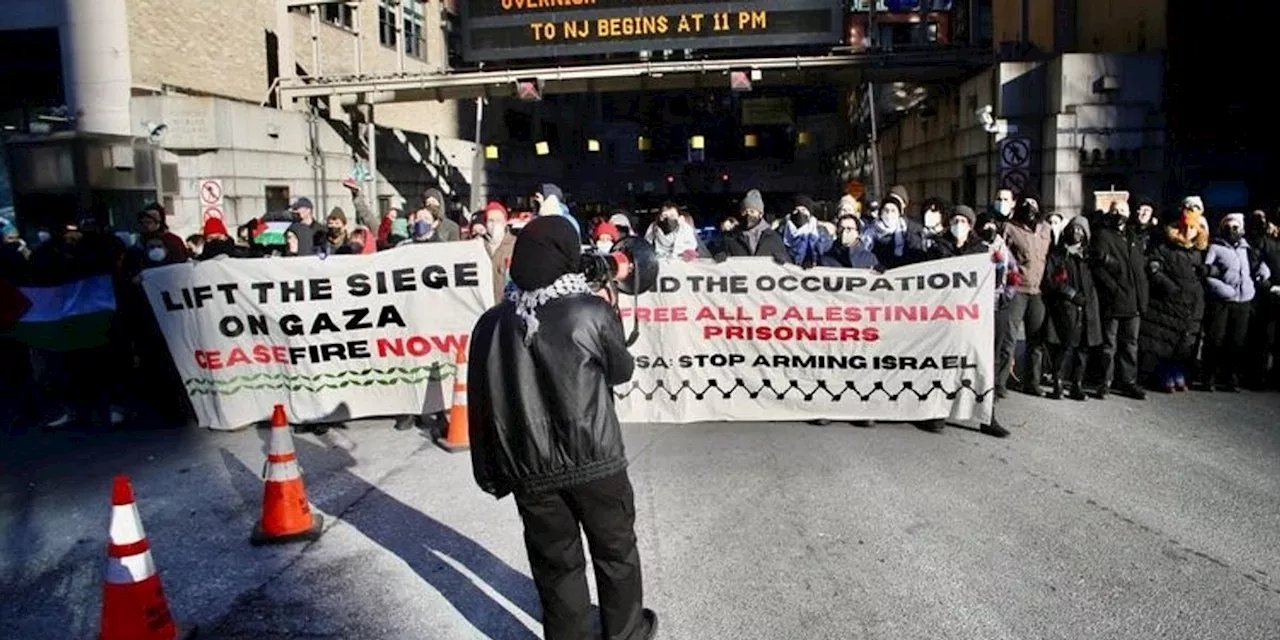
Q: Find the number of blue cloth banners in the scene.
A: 0